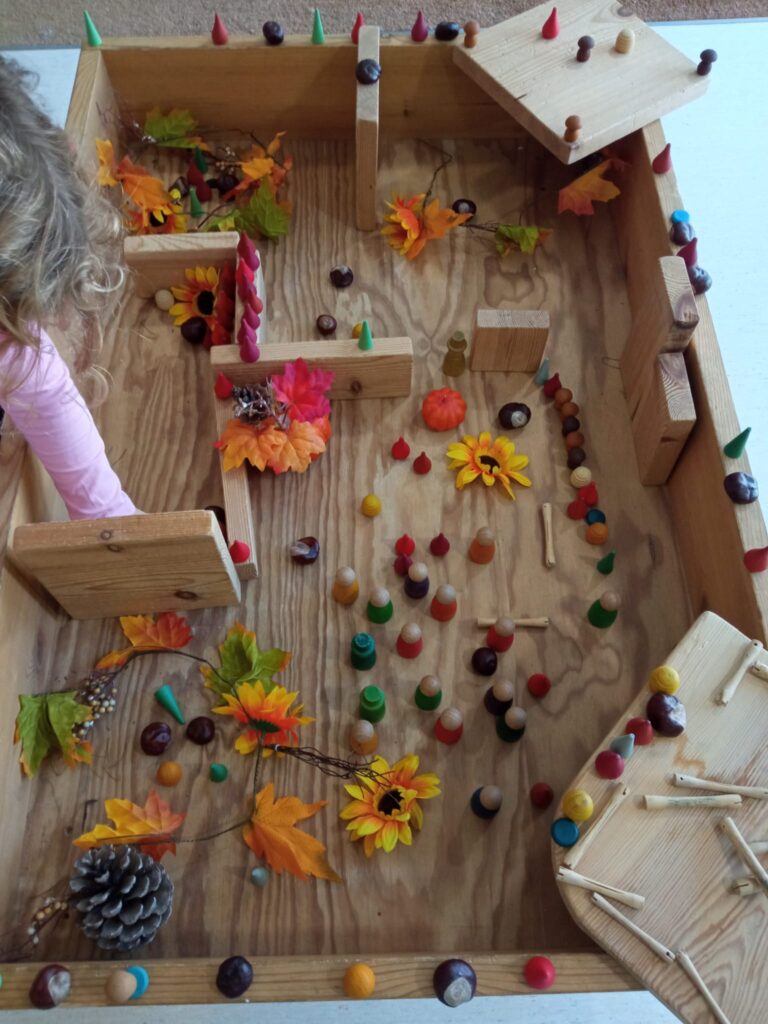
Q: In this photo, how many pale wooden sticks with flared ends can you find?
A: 12